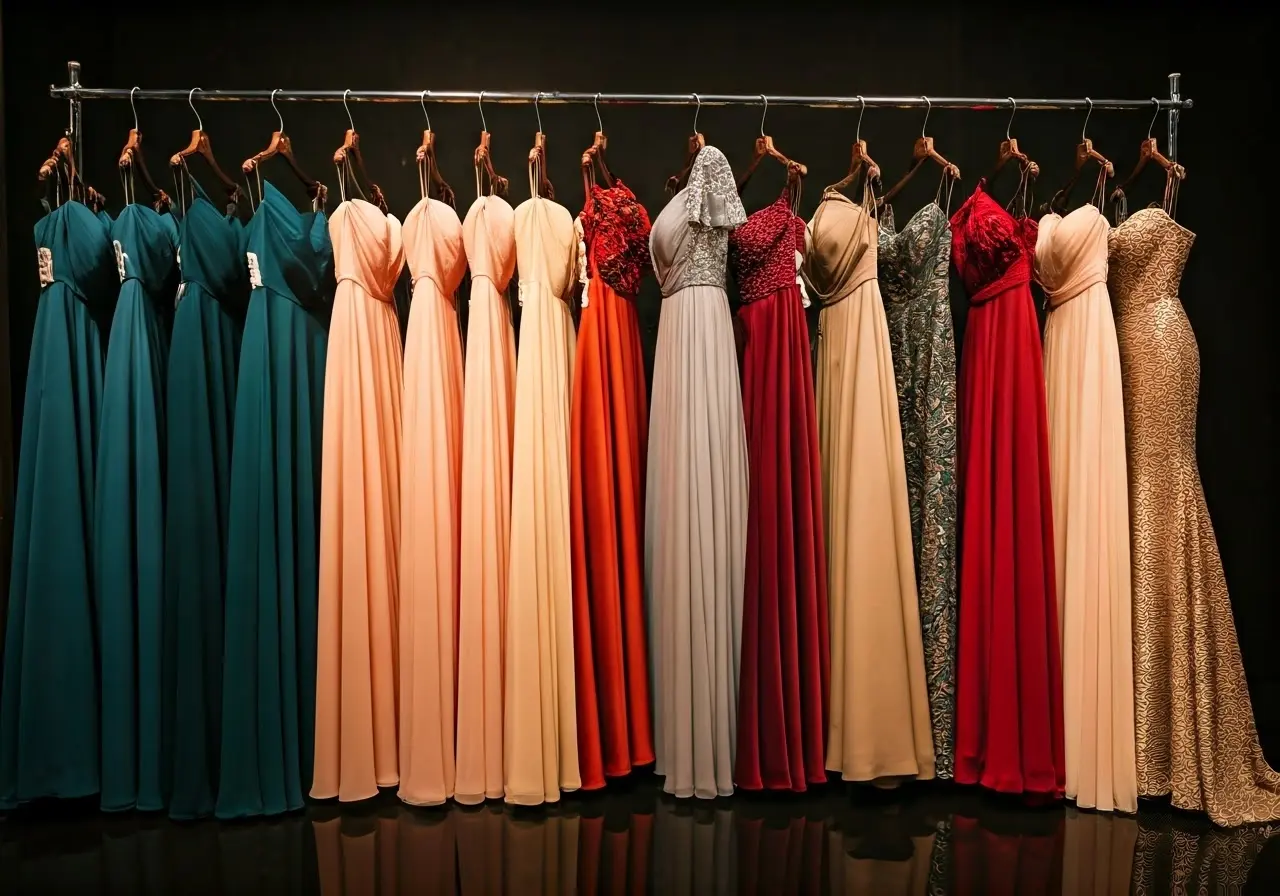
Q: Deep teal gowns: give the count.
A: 4